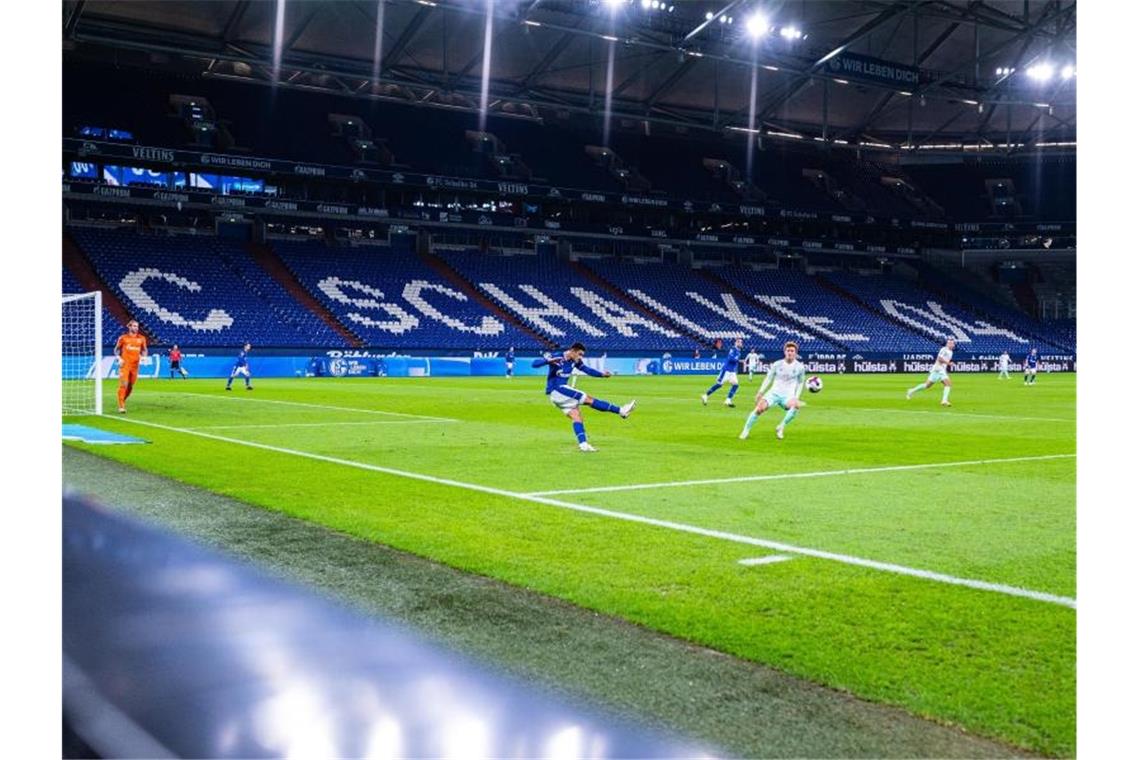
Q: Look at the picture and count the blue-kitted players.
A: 5